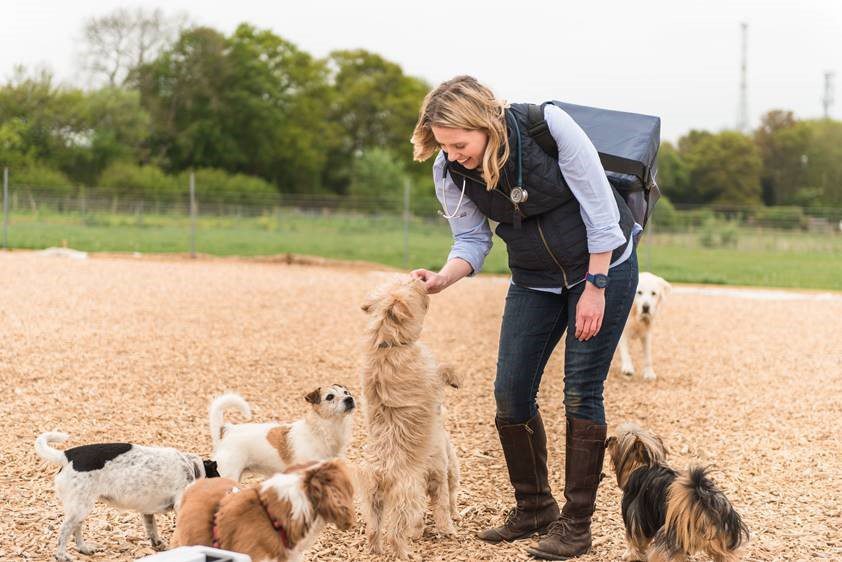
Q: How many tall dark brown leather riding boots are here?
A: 2